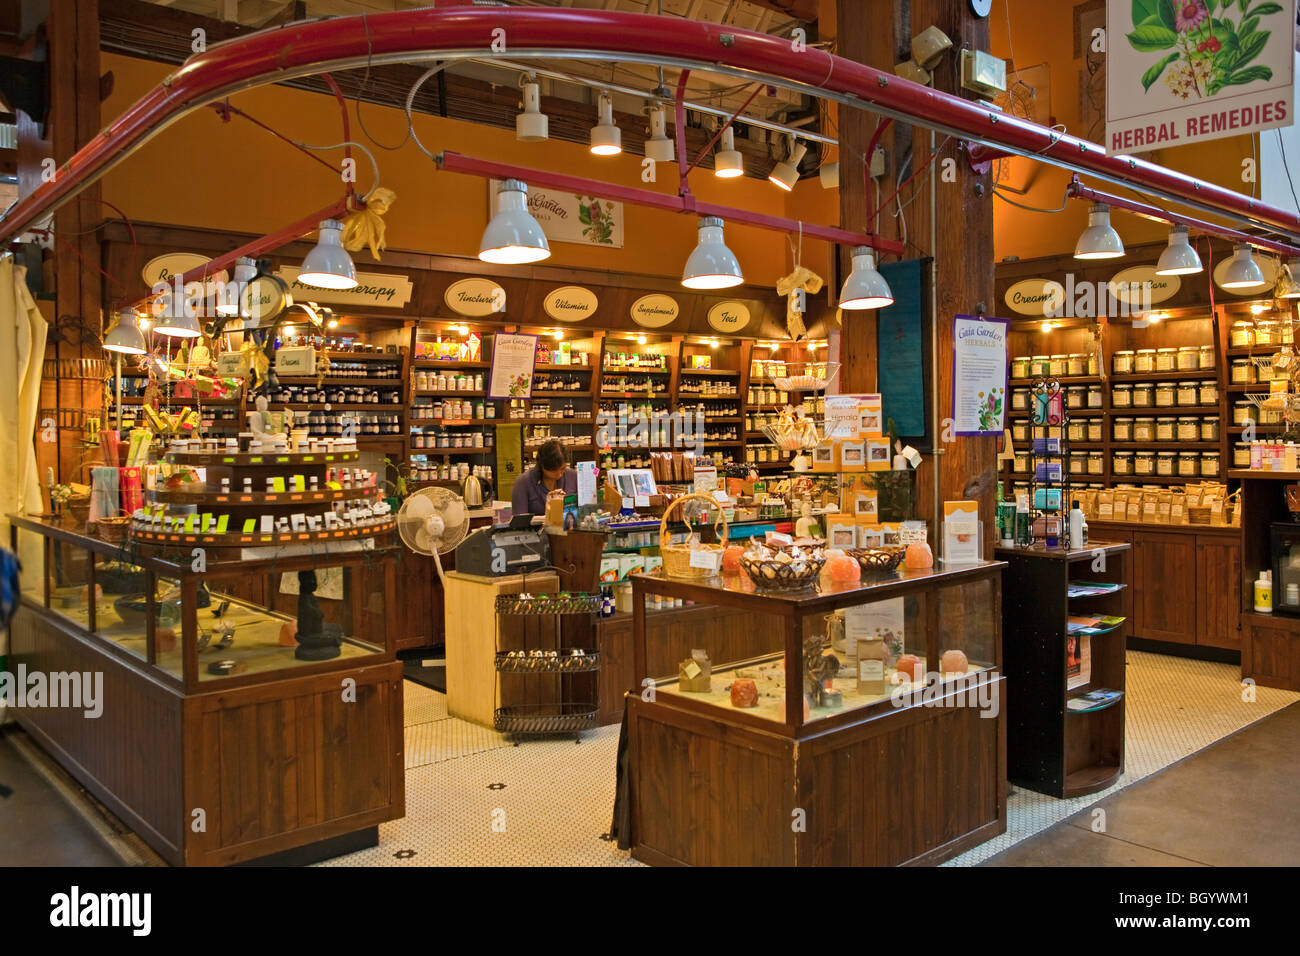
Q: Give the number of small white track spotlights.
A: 6